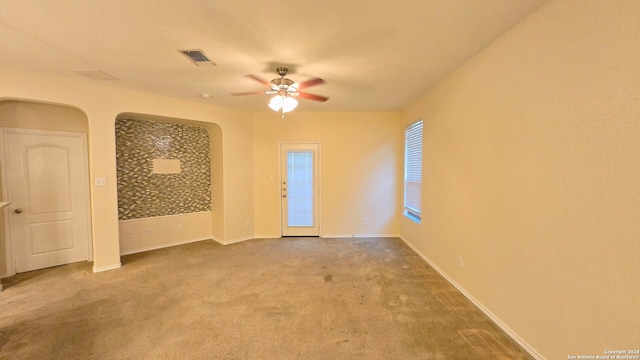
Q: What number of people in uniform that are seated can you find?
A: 0